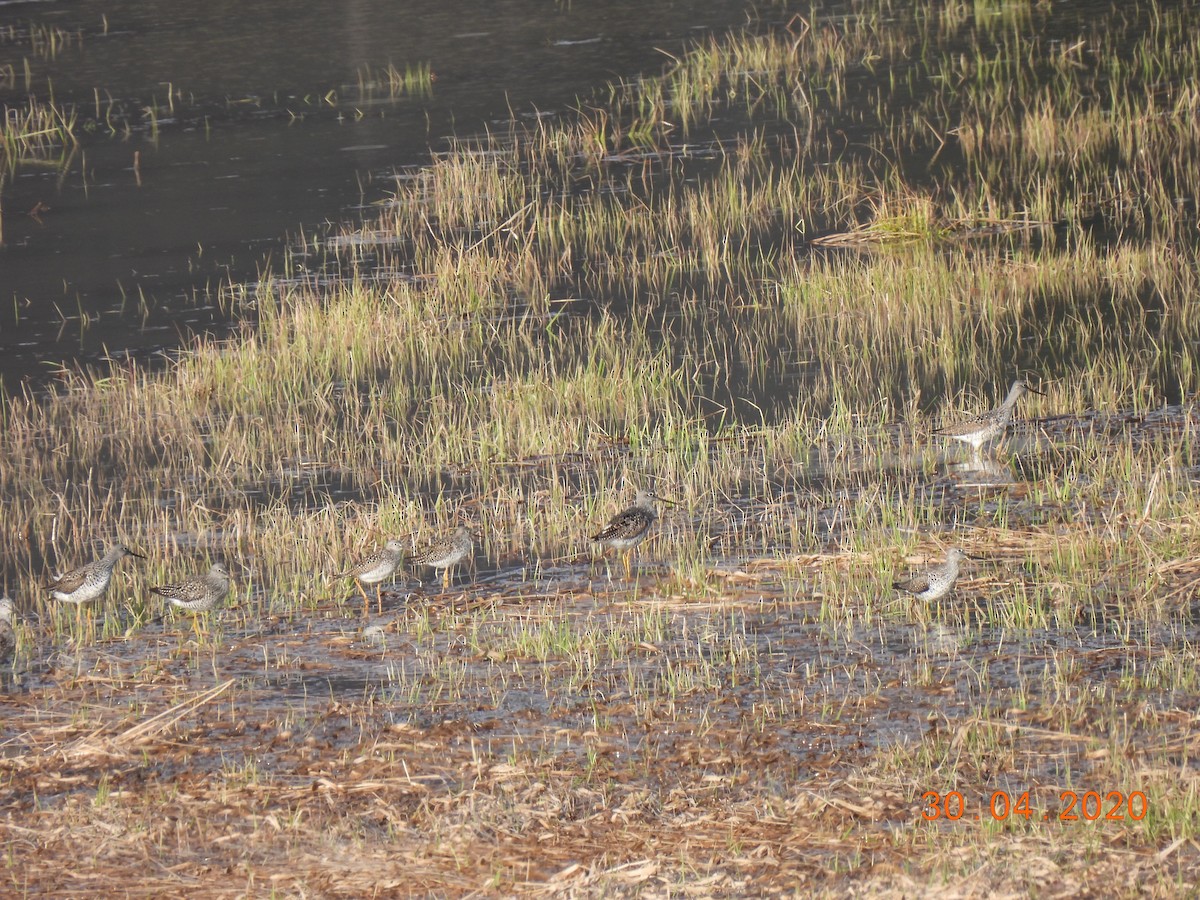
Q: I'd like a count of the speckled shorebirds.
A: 8